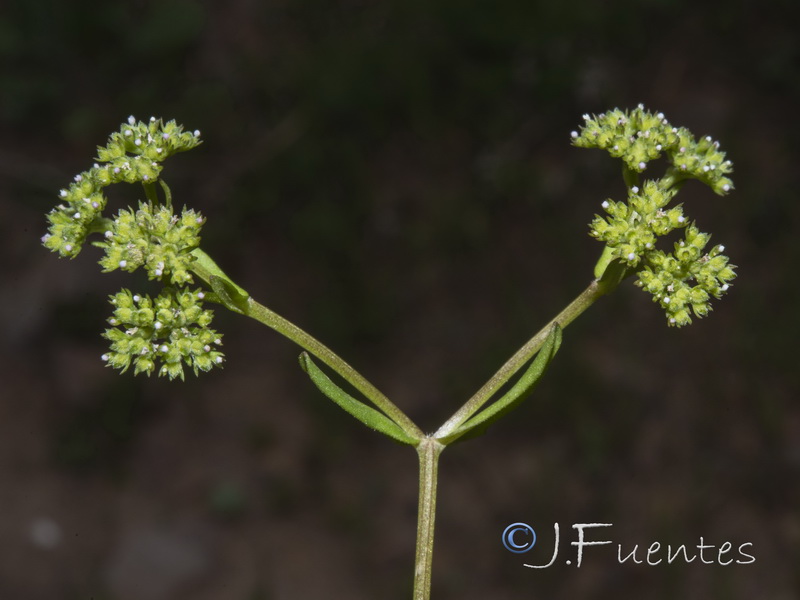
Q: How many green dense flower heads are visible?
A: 8